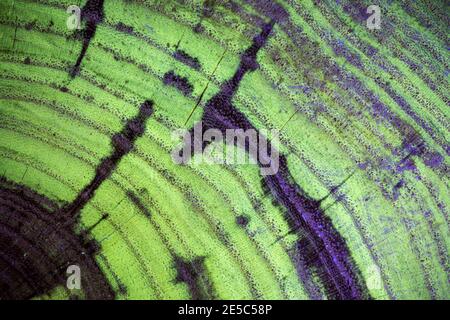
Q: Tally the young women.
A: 0